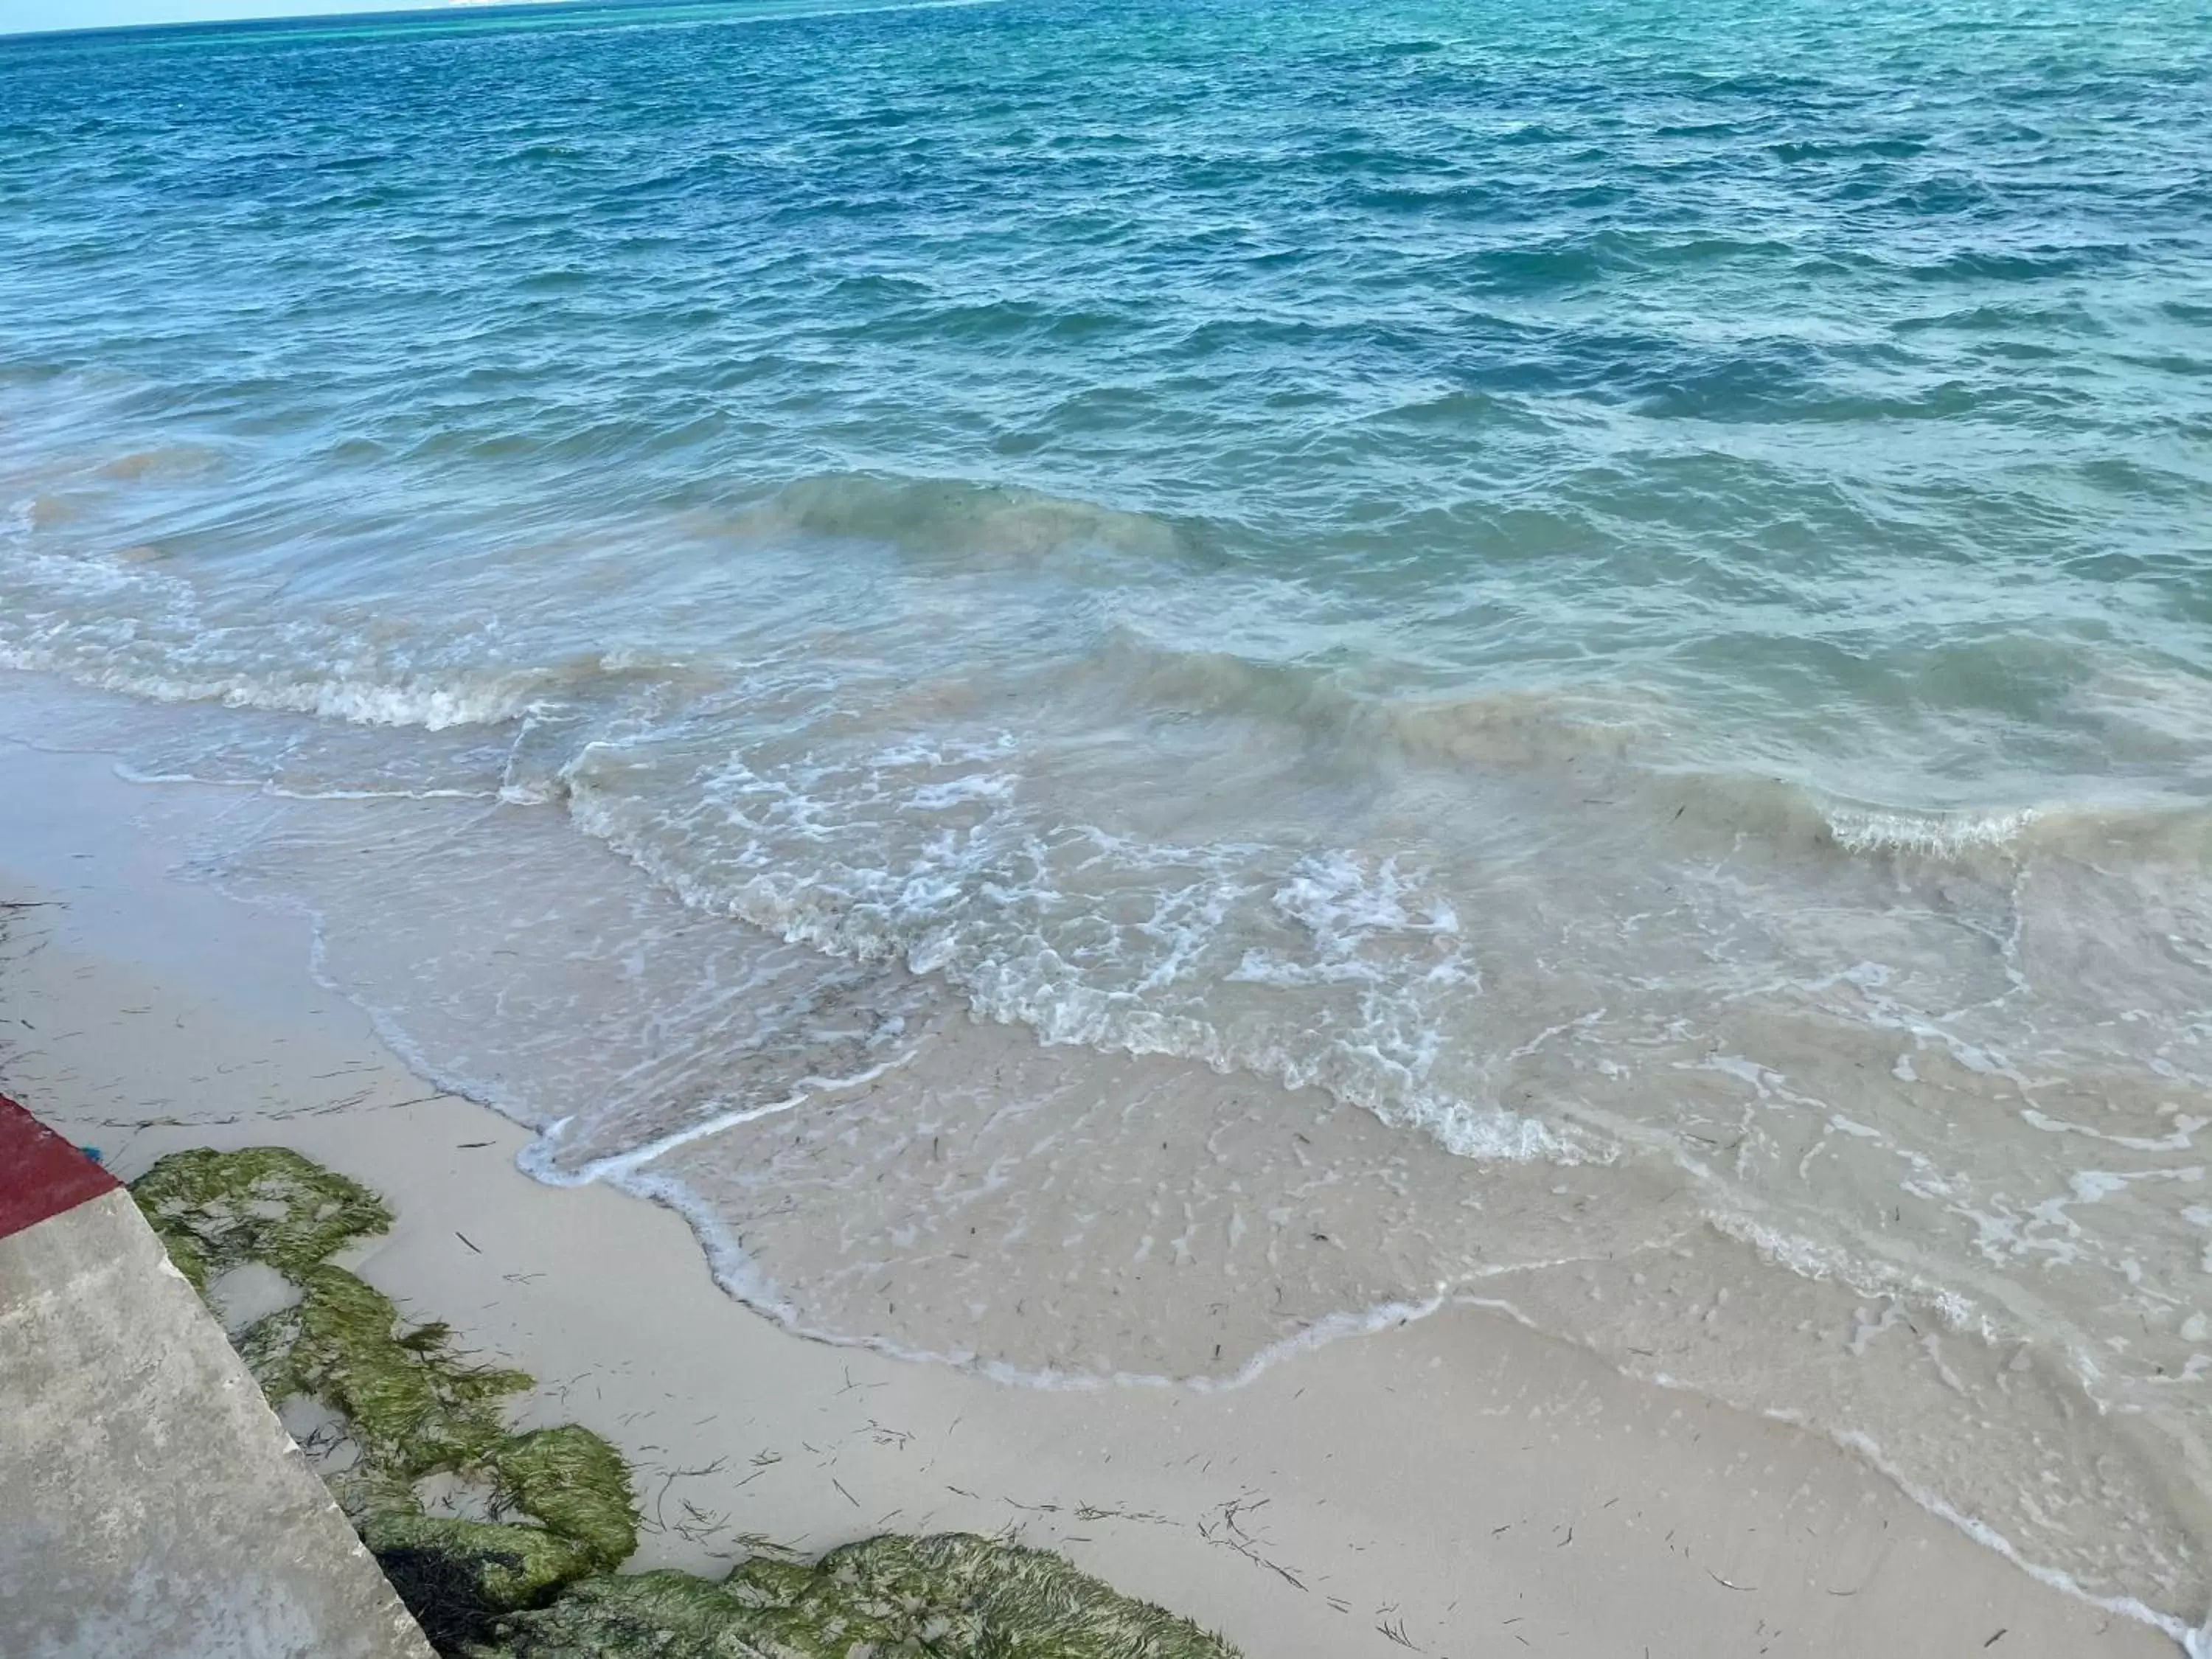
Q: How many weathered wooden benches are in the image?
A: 0